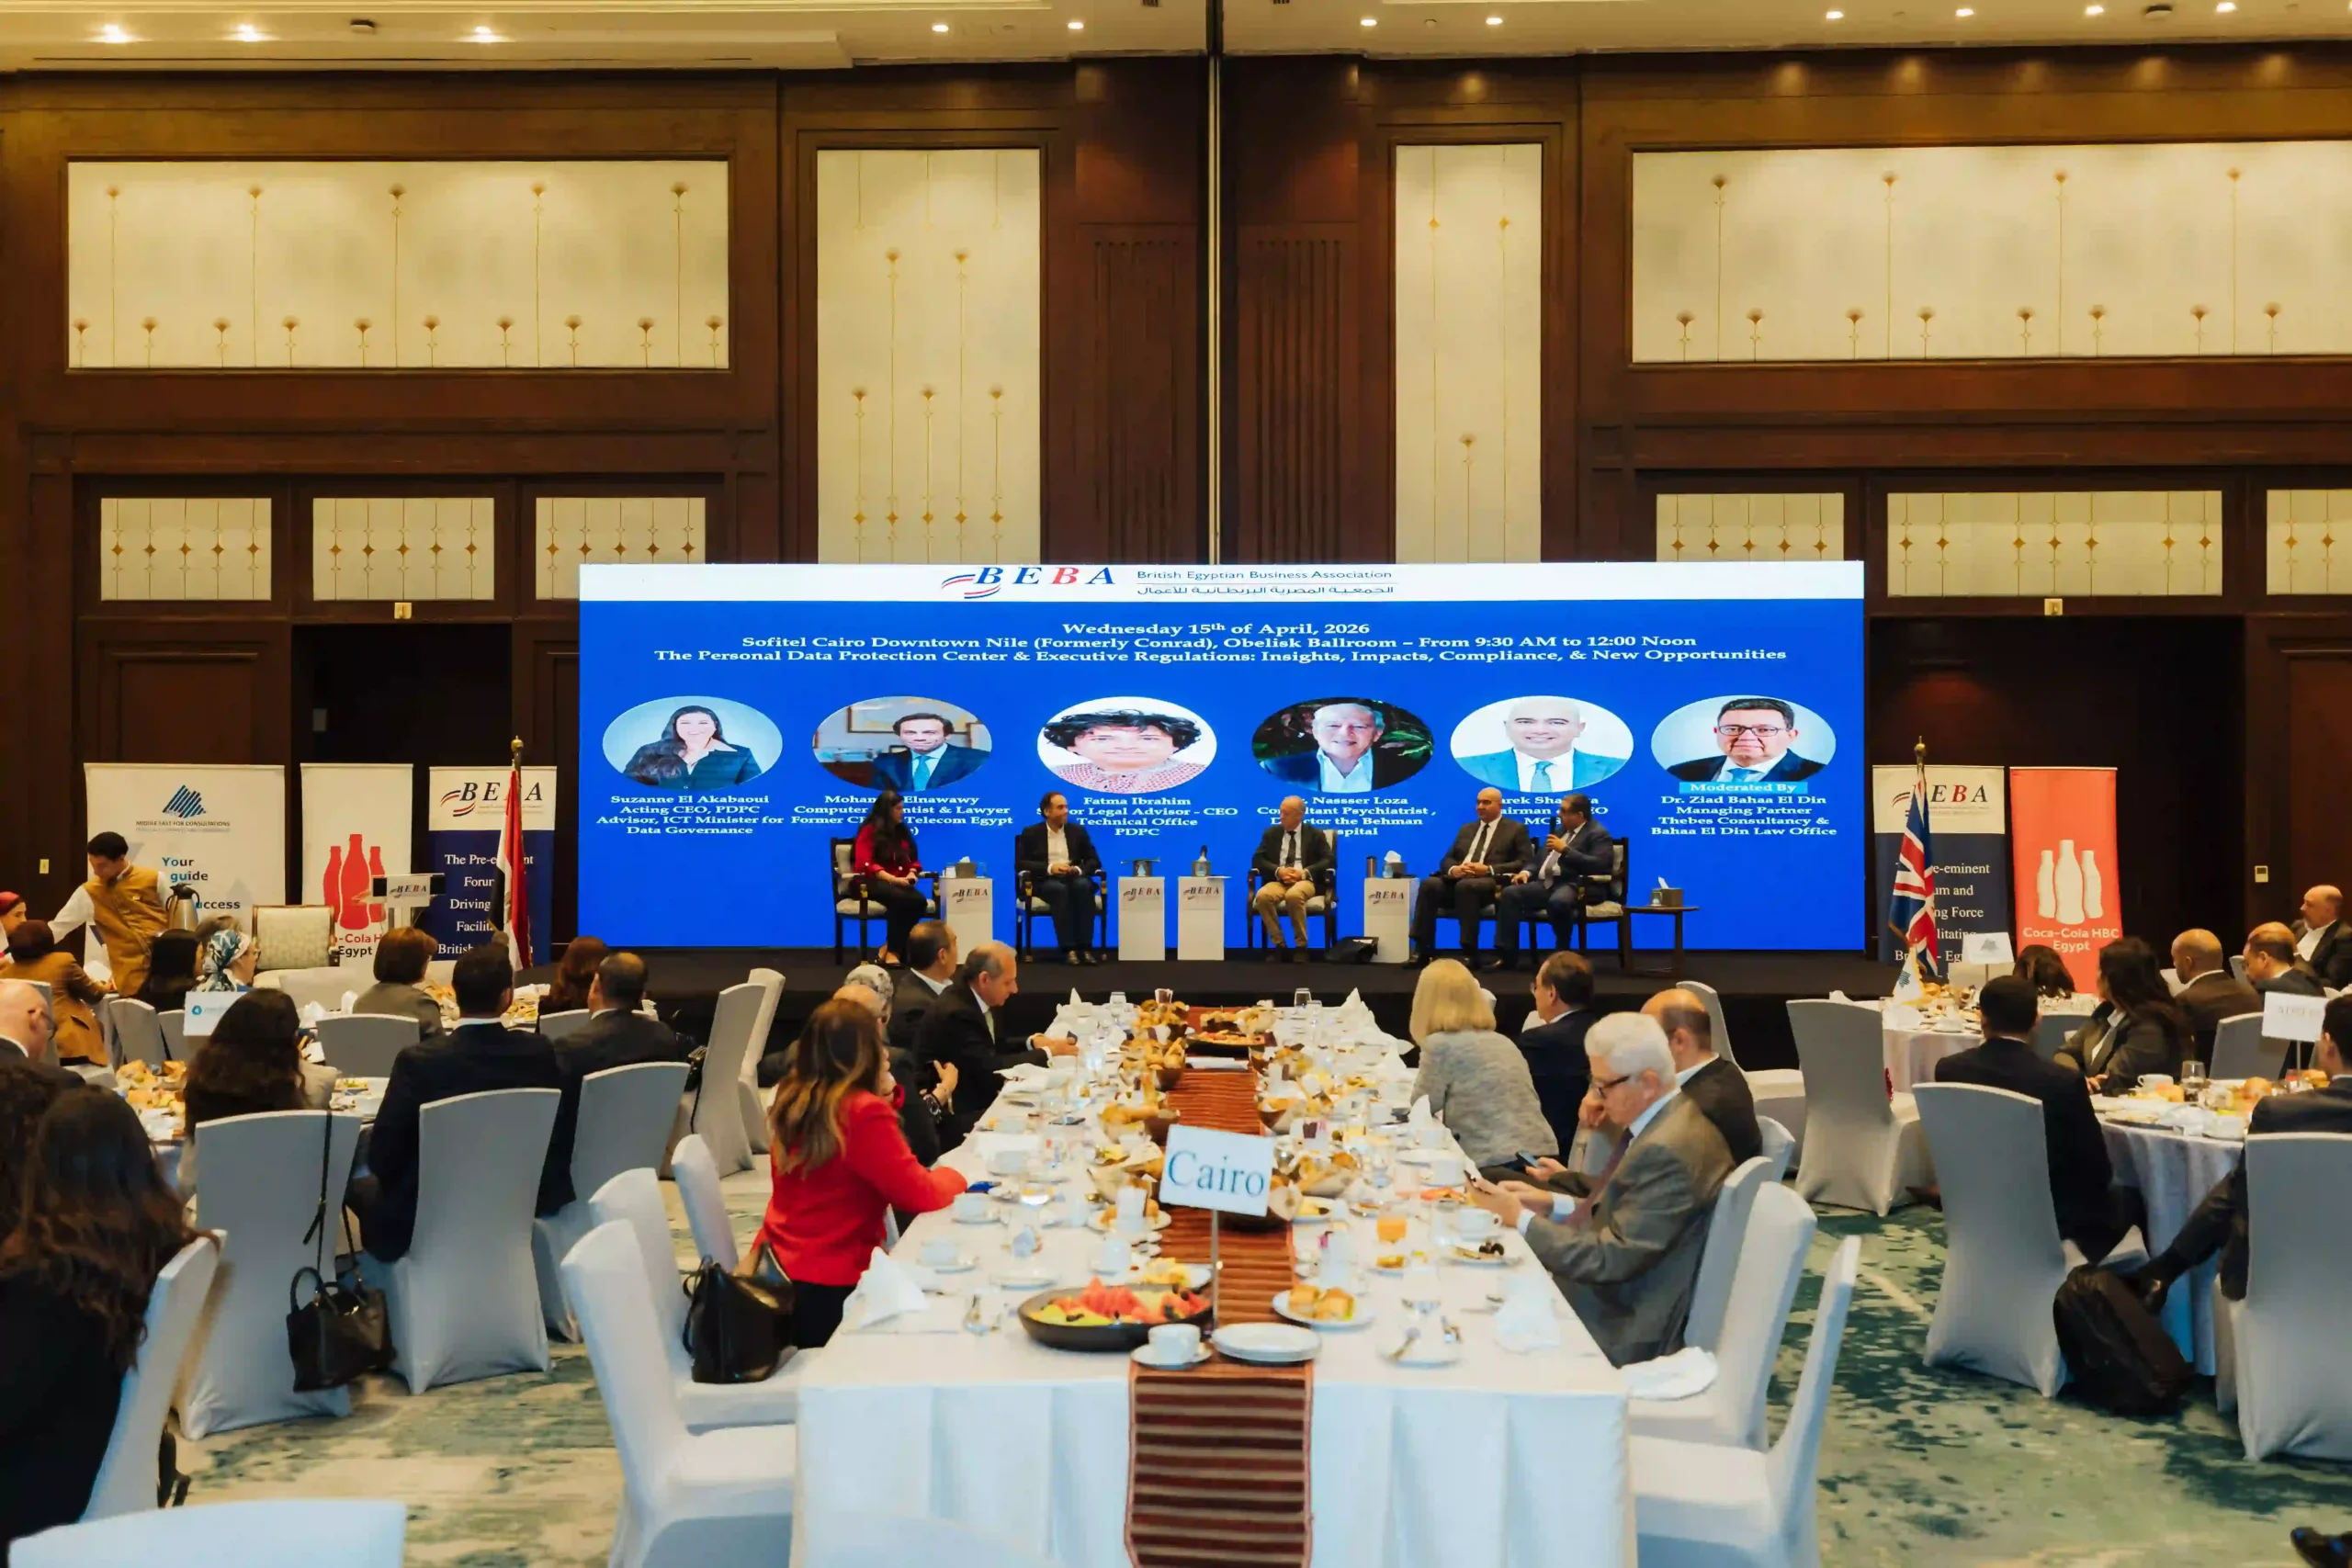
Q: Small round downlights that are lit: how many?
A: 11